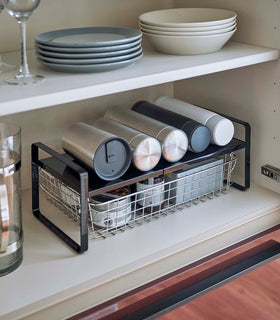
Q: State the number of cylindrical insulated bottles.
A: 5